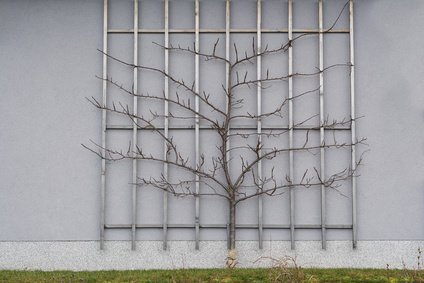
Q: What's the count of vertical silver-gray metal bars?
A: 9